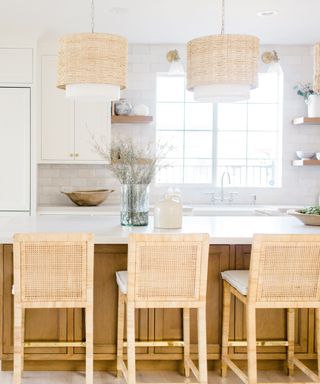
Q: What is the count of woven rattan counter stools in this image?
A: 3